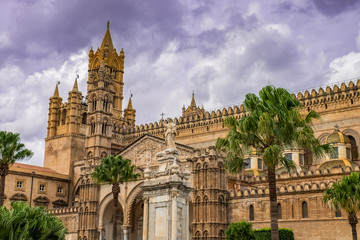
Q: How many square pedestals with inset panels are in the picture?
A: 1